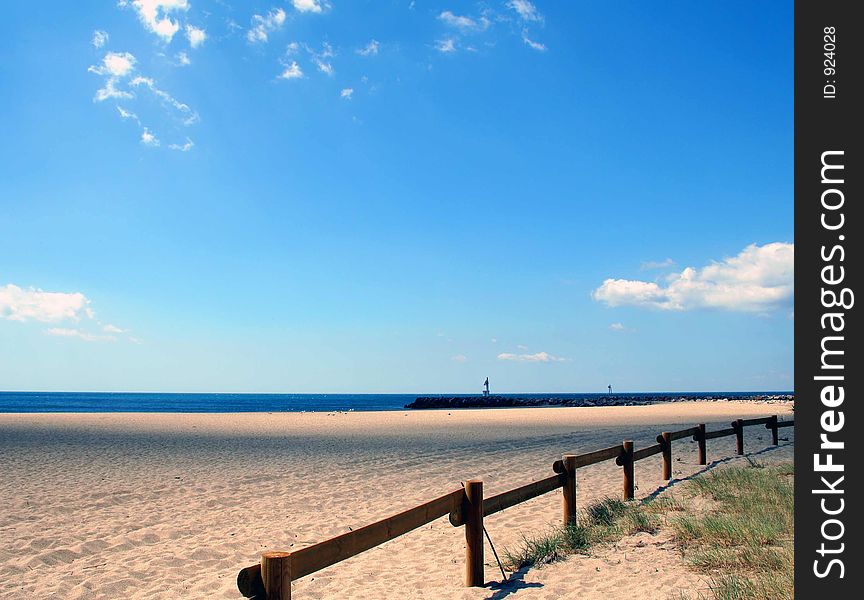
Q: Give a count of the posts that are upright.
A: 8